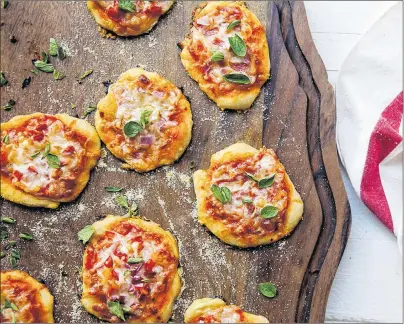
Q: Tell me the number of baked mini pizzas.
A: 8